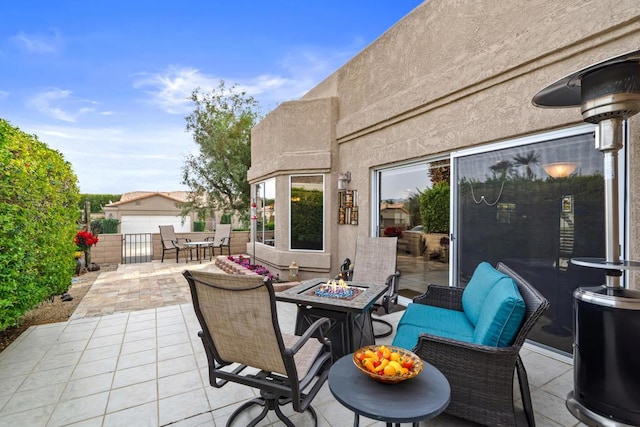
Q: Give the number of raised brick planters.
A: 1